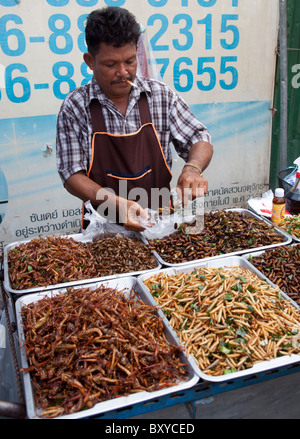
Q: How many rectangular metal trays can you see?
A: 6